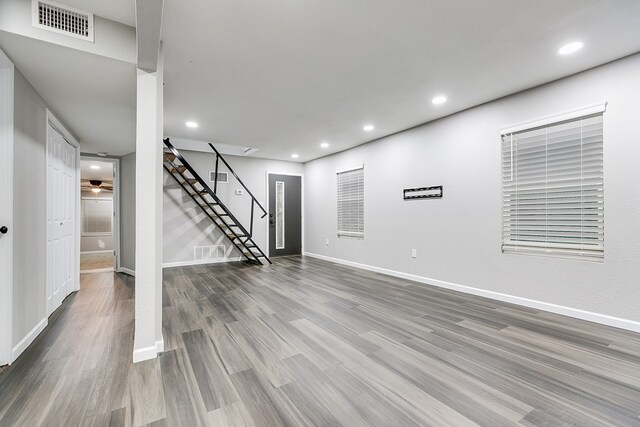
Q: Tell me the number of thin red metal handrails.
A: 0